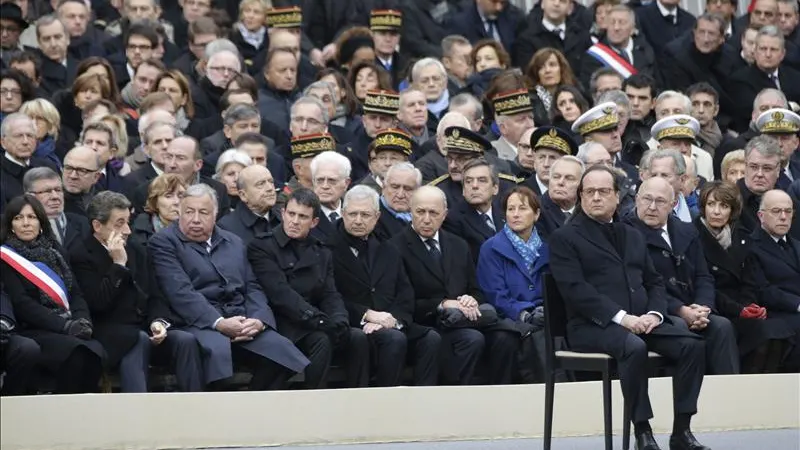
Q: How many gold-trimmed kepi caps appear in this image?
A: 6